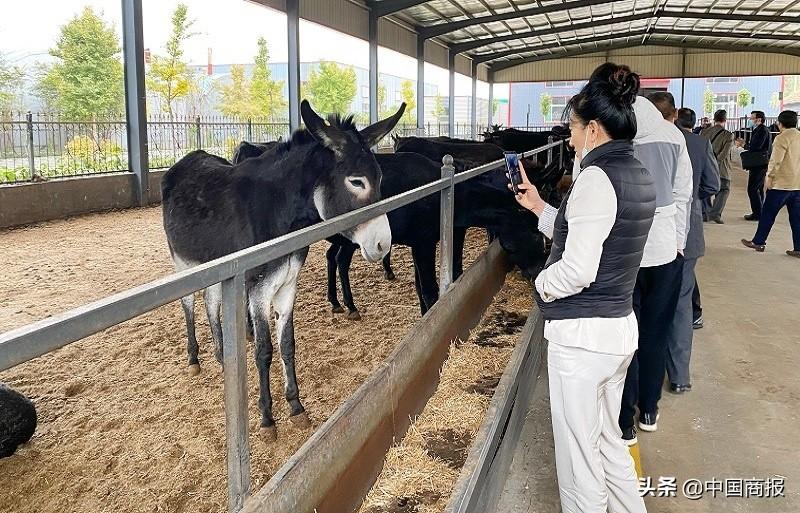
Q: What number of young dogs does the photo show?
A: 0